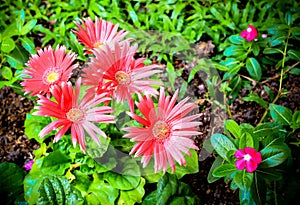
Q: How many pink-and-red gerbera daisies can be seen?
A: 5